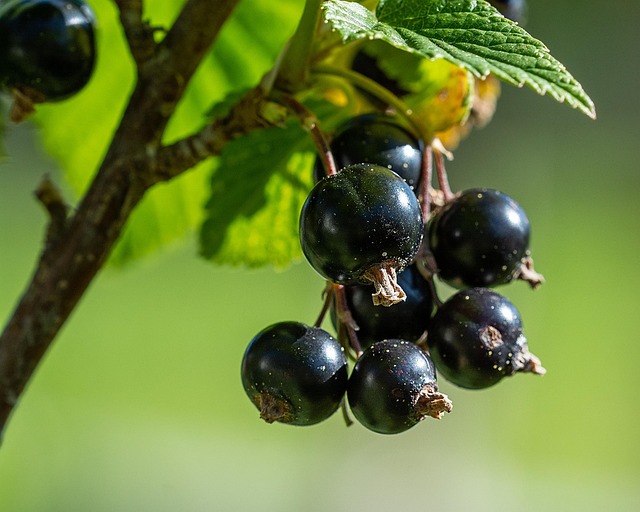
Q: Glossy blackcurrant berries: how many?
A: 8